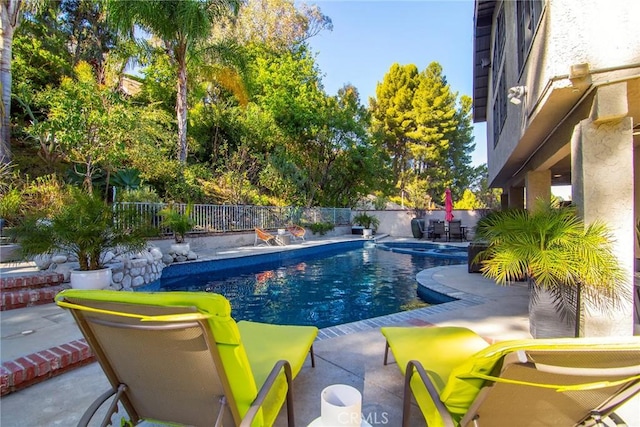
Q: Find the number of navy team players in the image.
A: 0